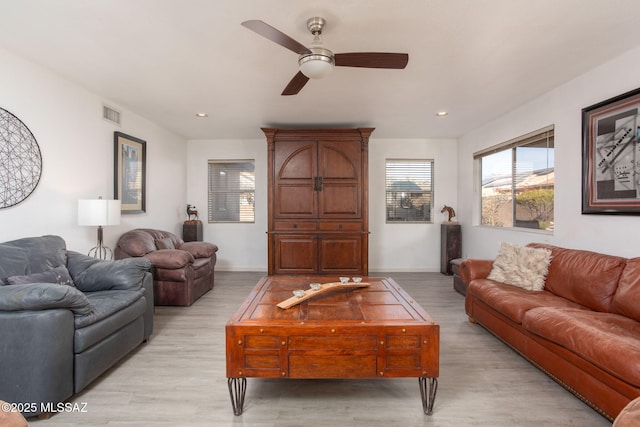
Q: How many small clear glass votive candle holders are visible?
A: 4